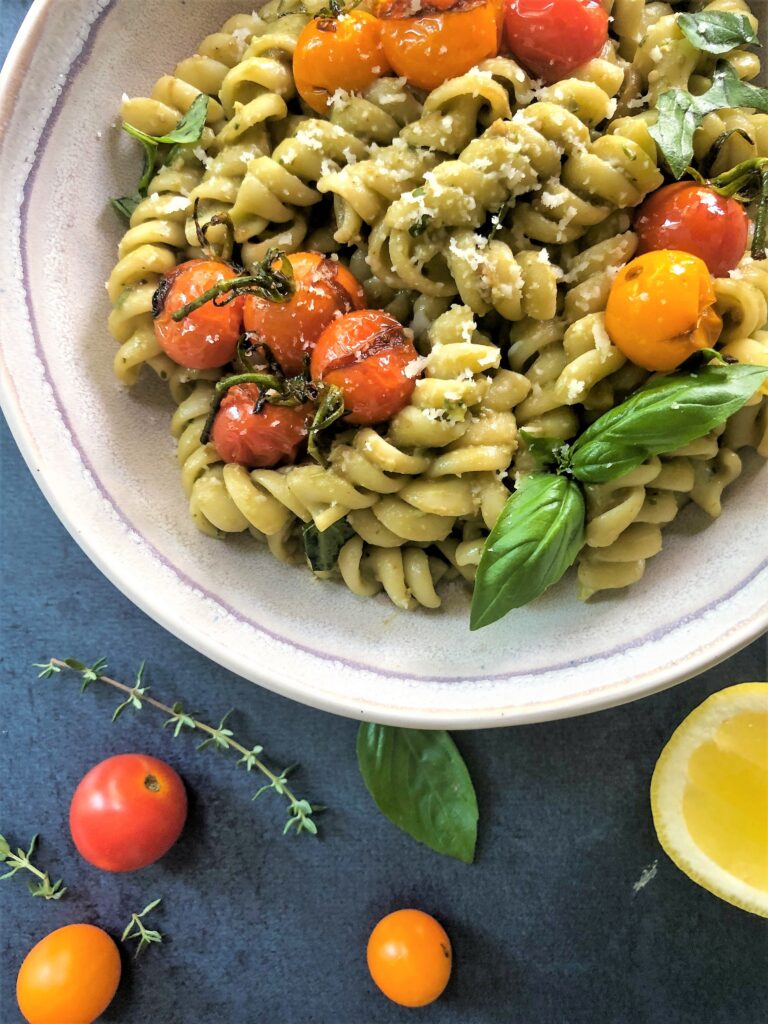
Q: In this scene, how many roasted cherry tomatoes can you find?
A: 9